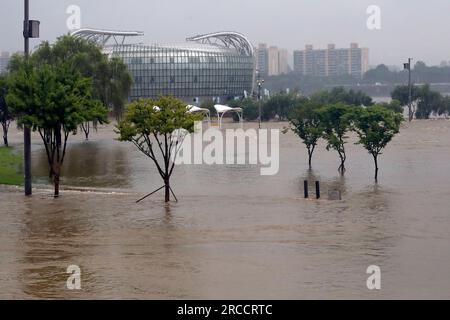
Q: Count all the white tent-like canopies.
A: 2